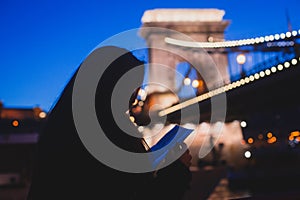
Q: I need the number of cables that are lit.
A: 2